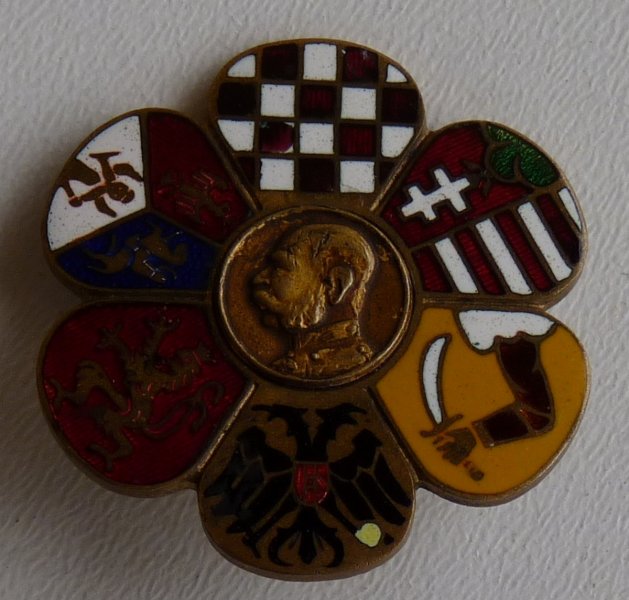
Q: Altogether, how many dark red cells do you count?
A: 10